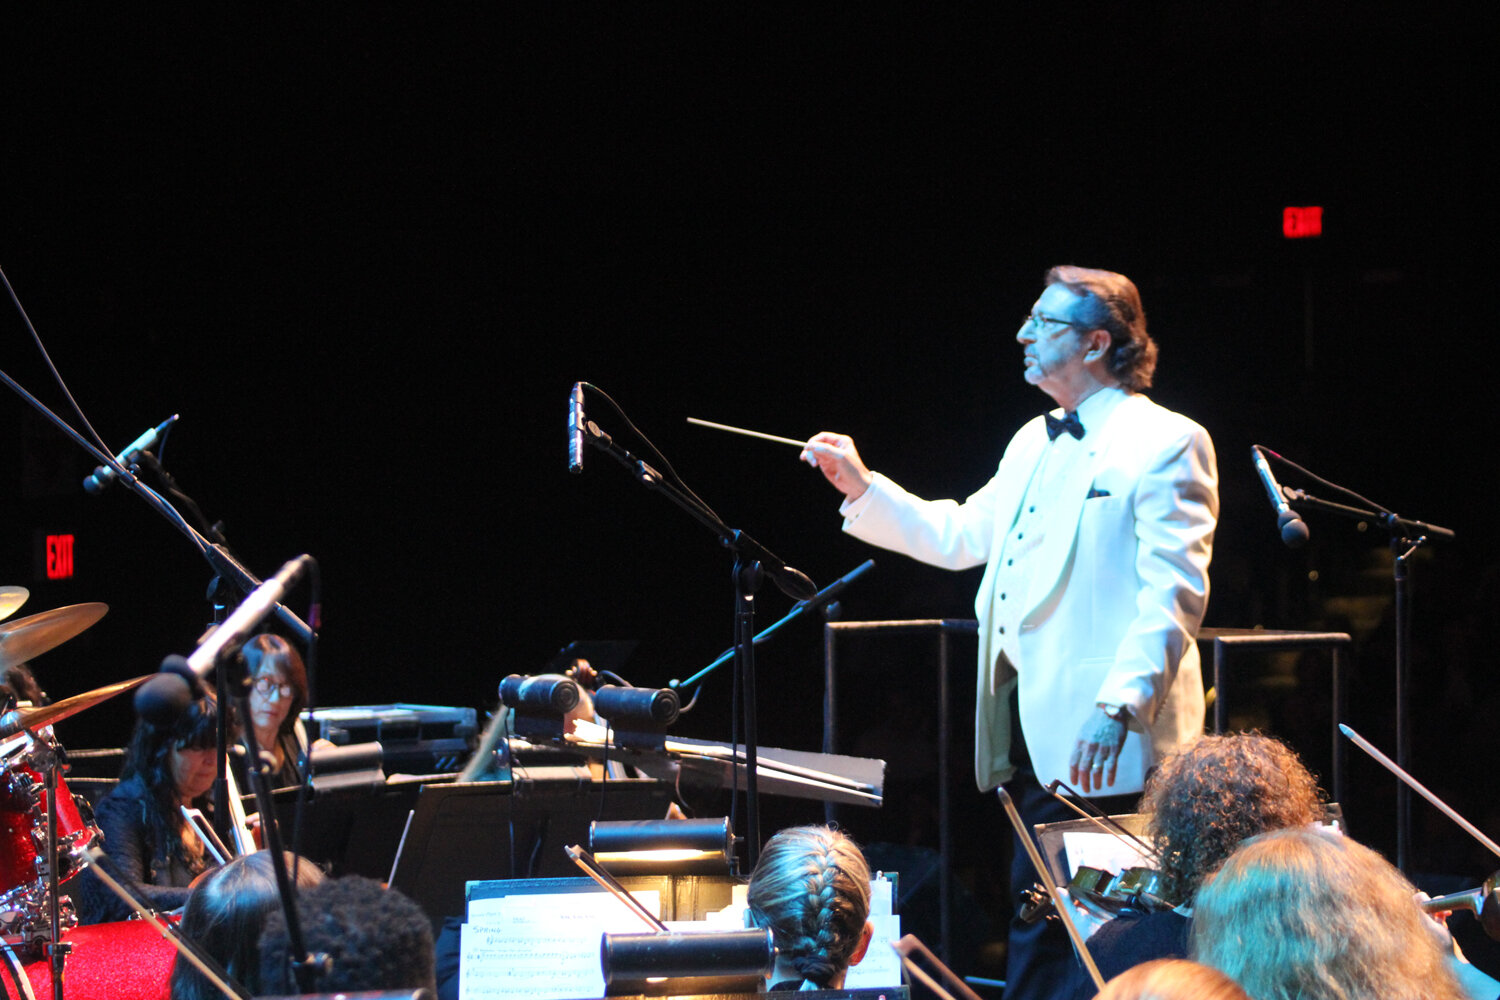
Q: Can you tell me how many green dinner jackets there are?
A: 0